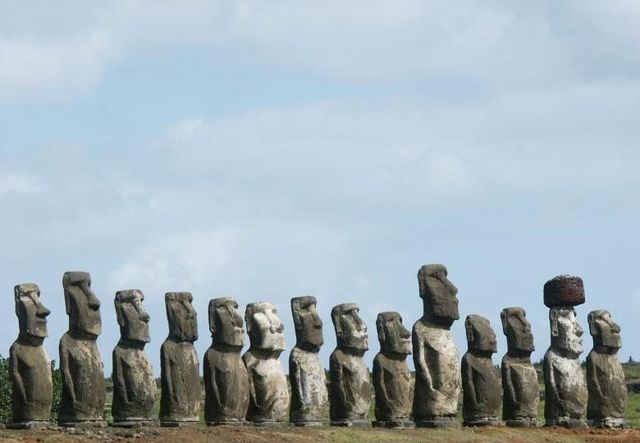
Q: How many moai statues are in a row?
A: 14